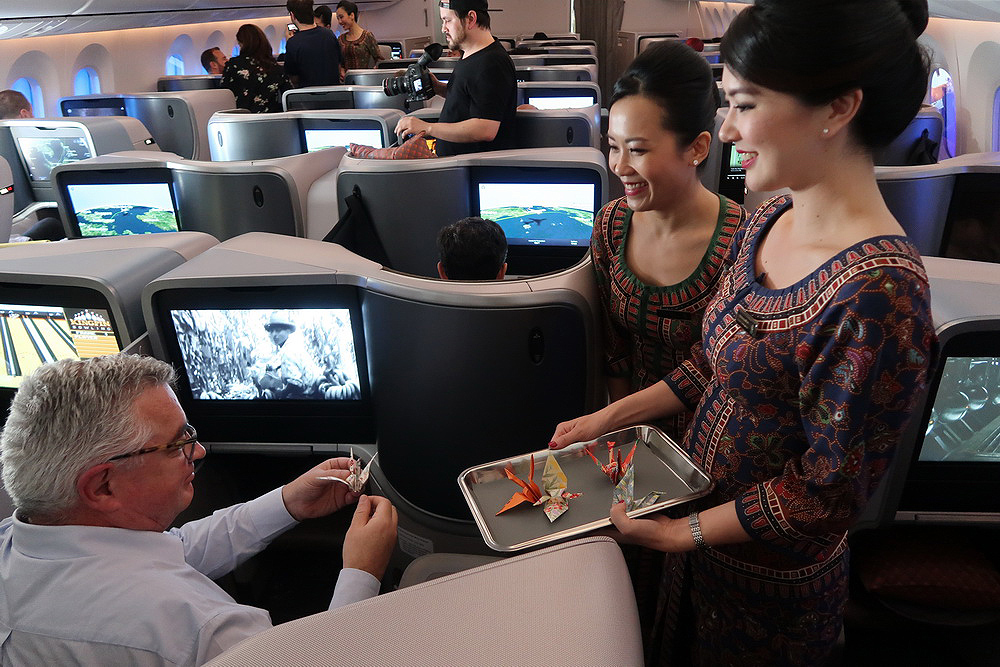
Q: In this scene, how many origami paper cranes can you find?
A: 5